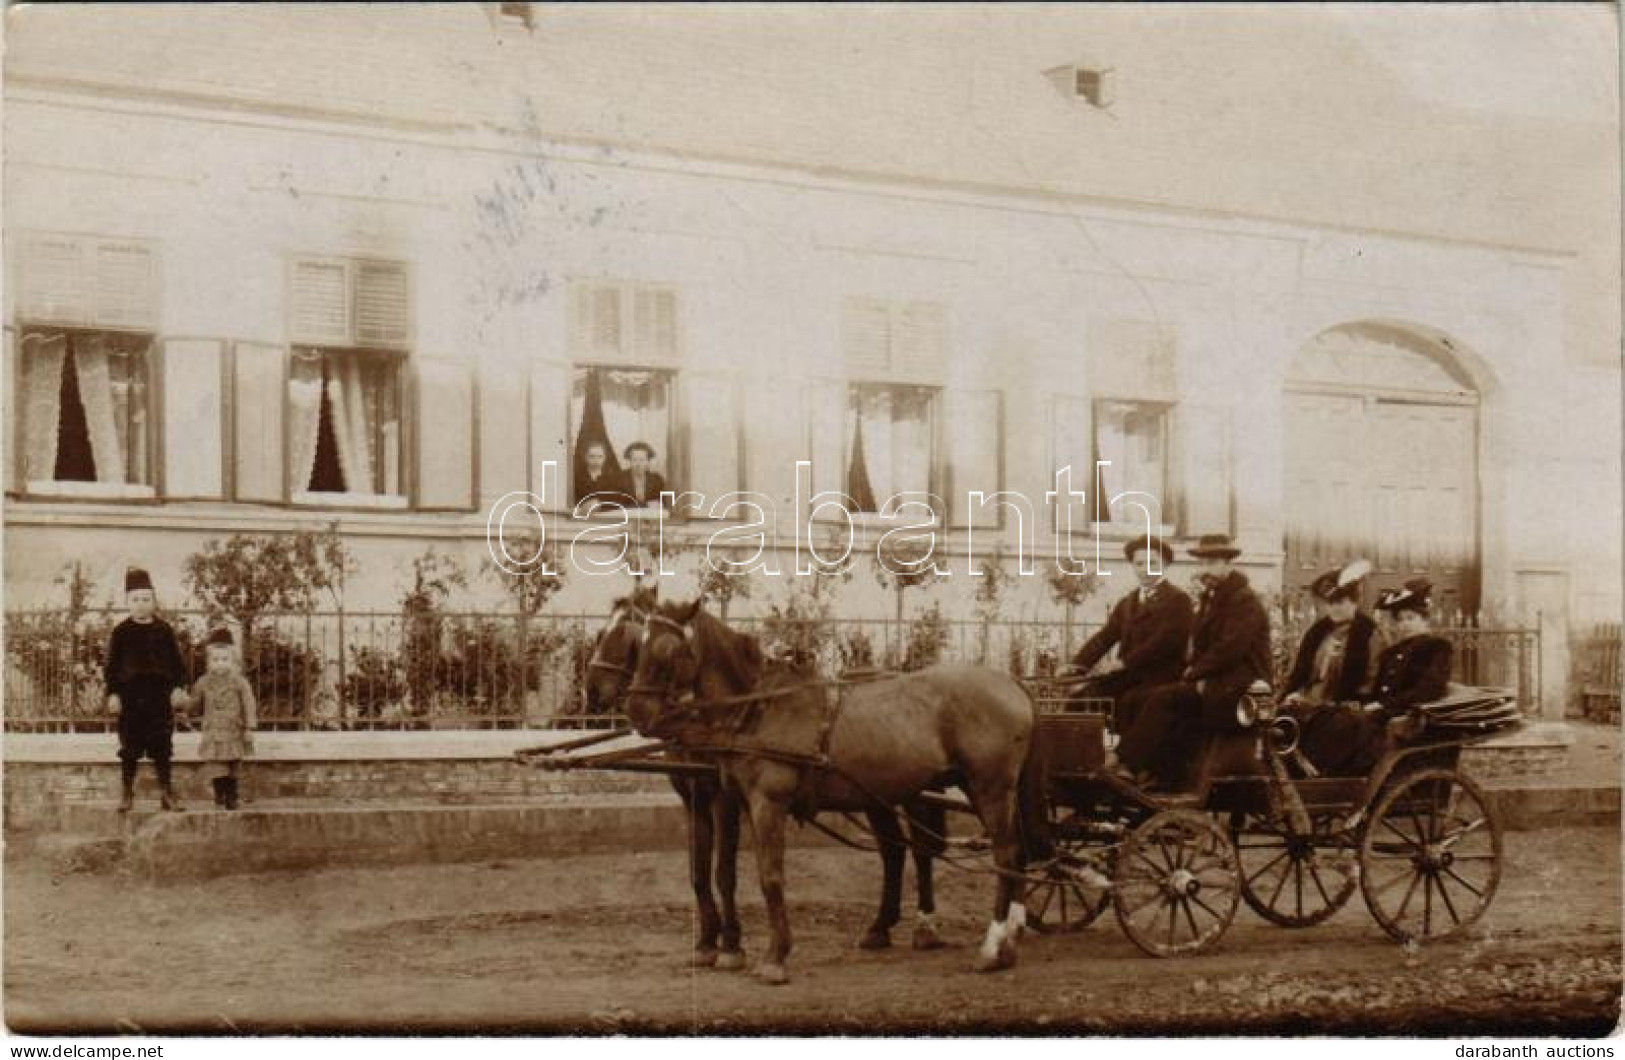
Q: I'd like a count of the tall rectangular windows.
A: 5